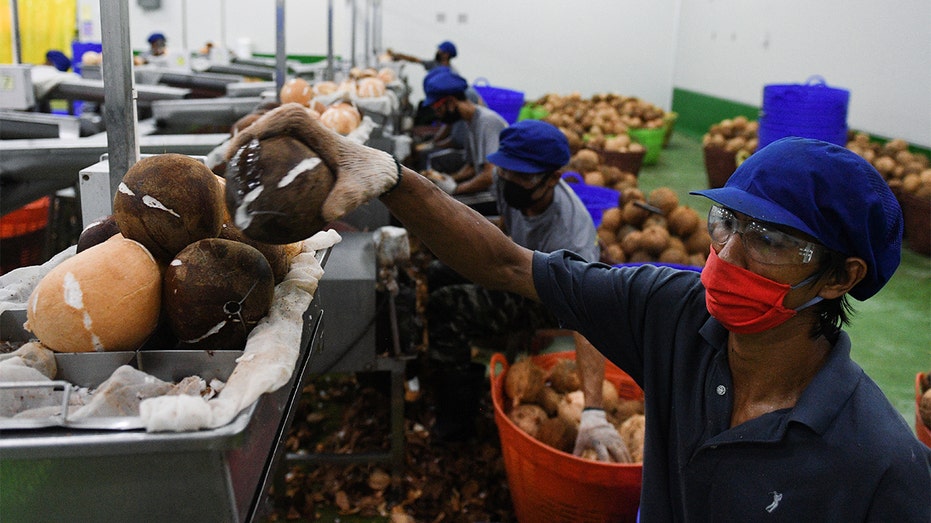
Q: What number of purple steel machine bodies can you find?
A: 0